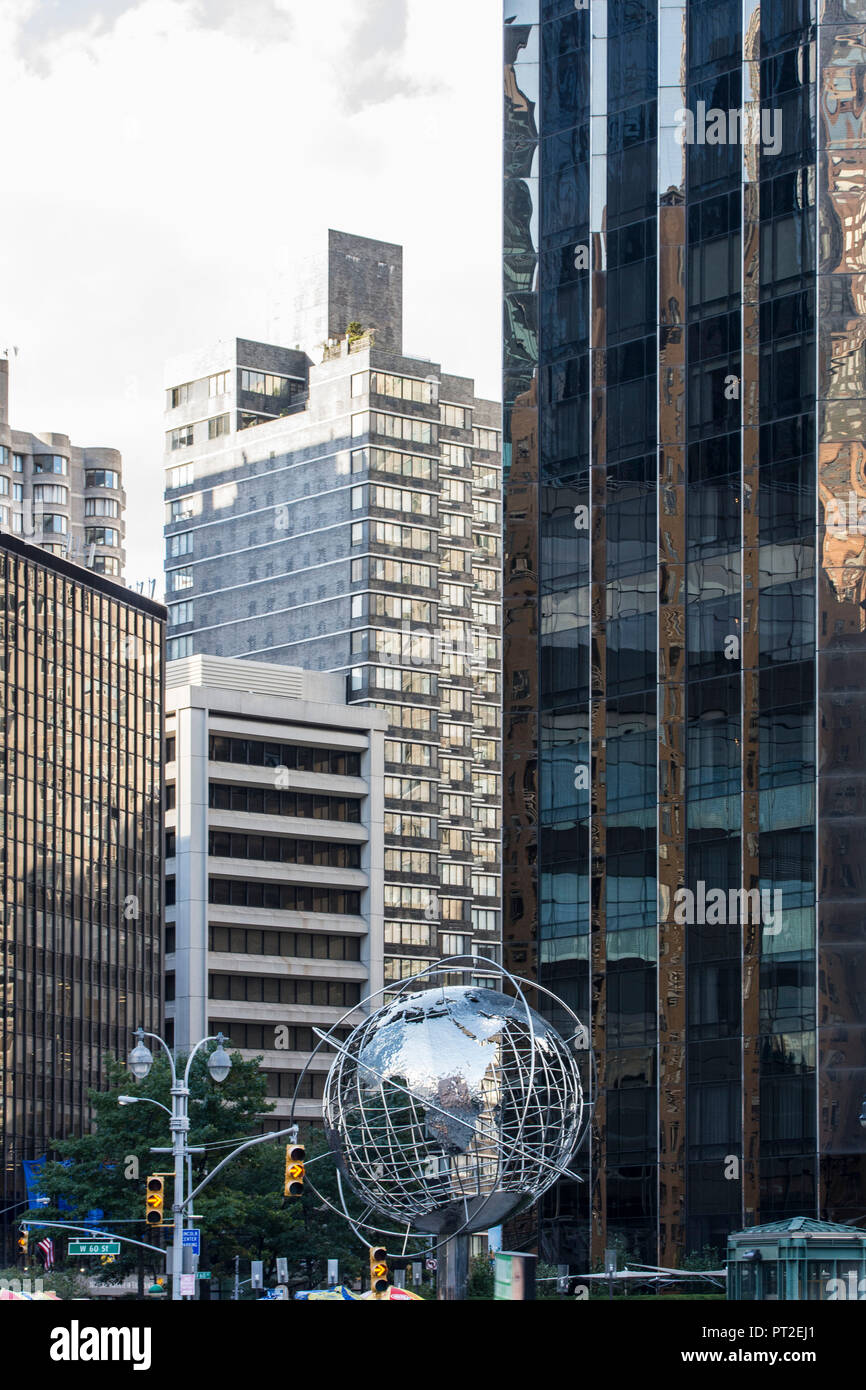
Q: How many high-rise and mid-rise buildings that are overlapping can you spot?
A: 5